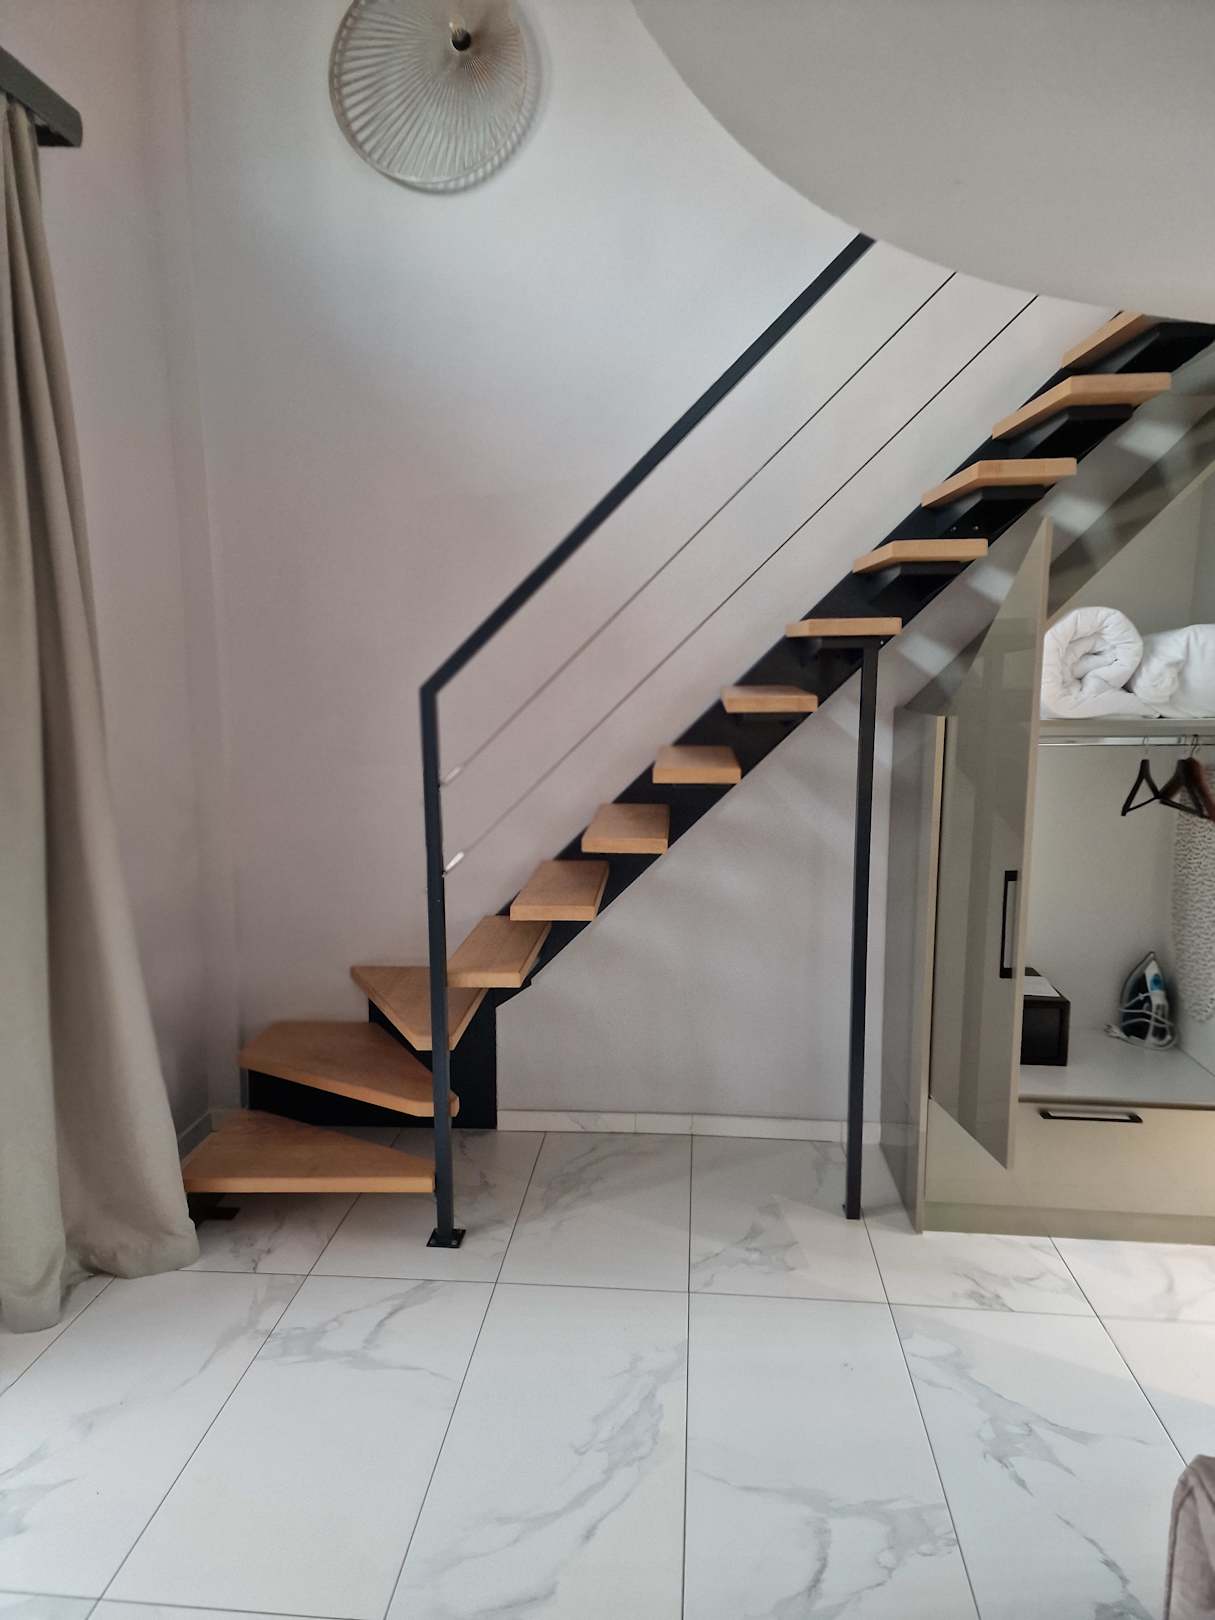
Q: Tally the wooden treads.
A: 13